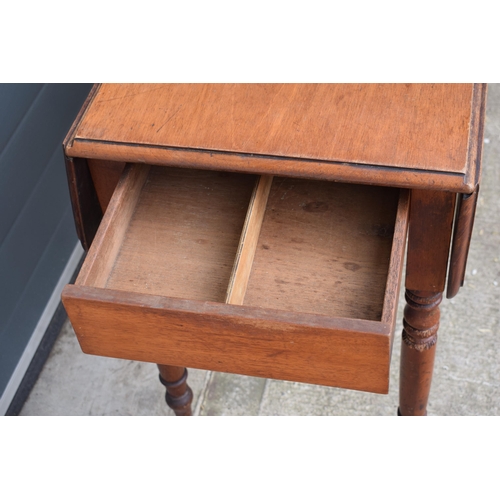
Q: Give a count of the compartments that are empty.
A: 2